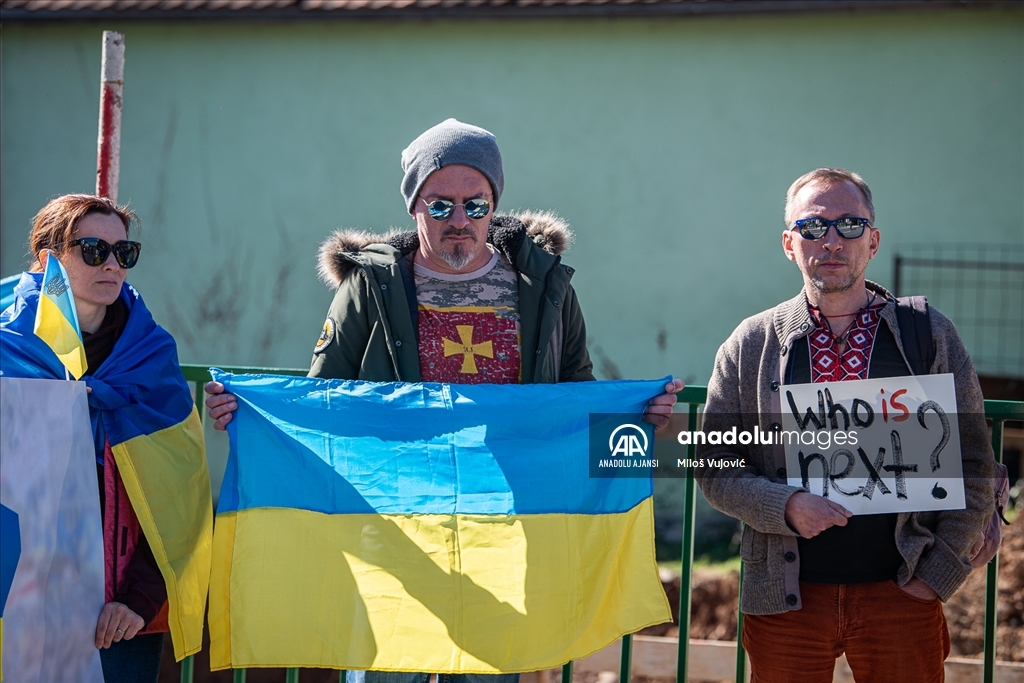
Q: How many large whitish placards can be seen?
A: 2